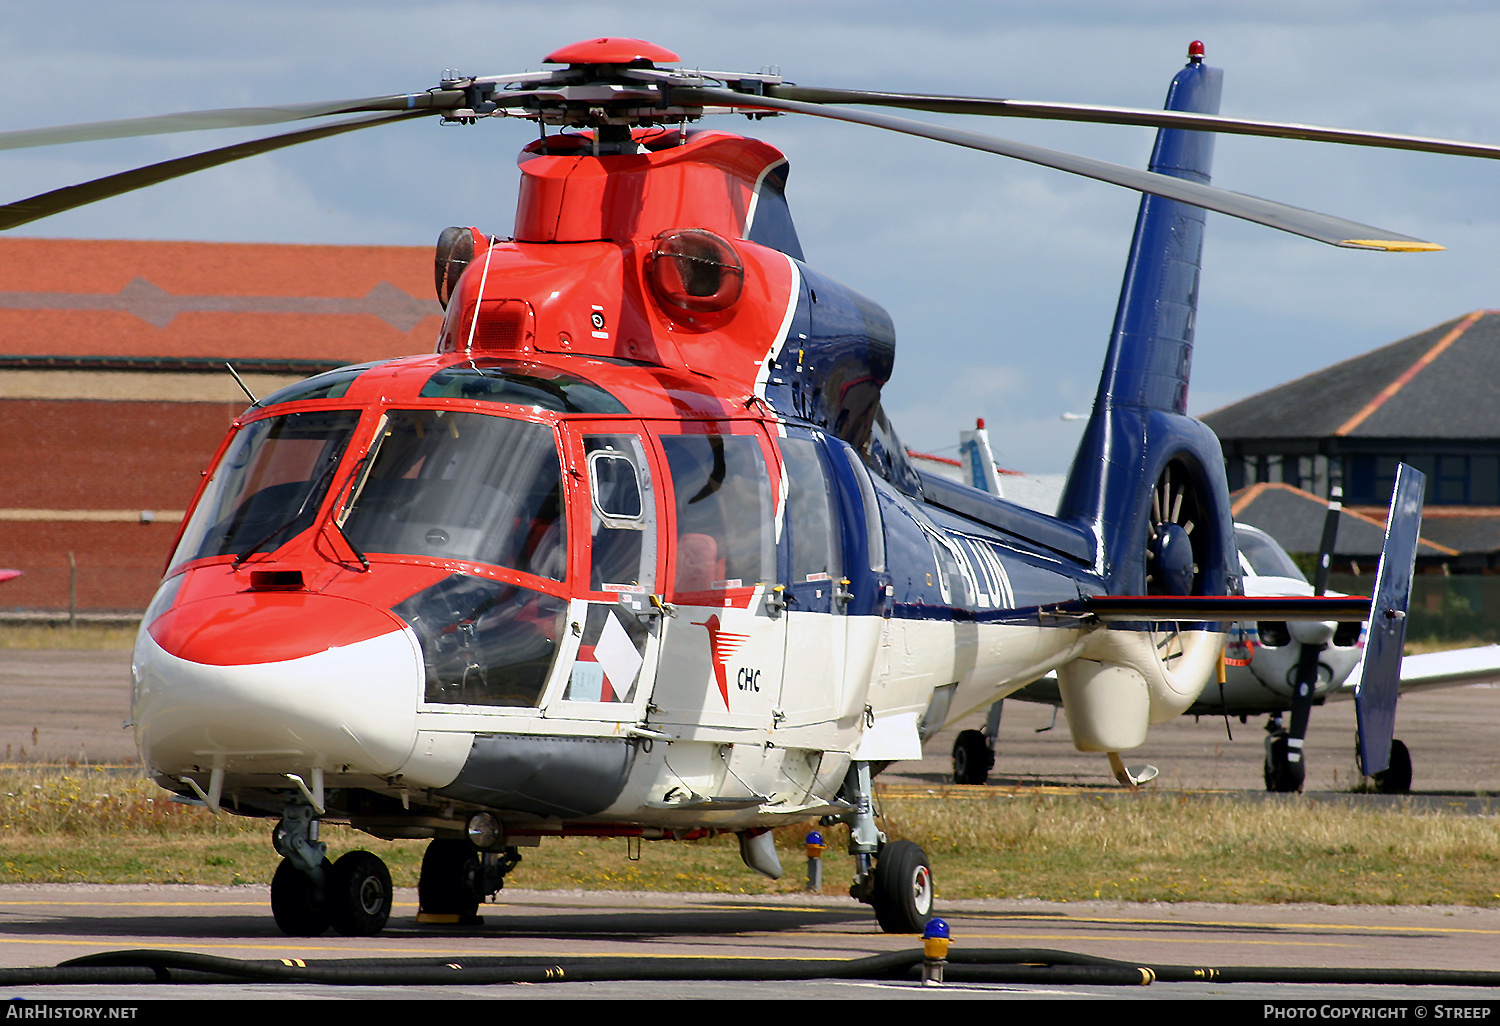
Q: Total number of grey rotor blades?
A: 4